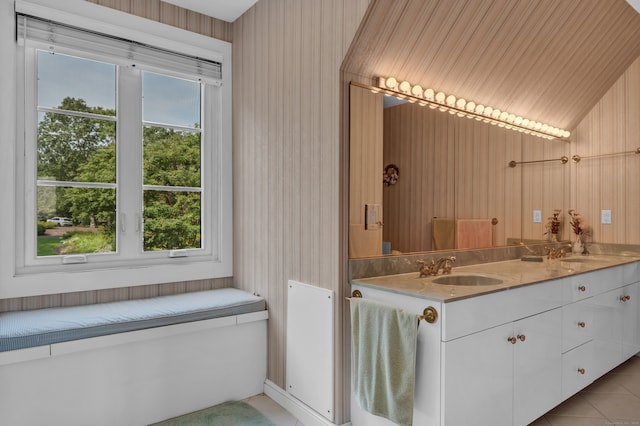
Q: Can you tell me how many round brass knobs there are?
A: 7